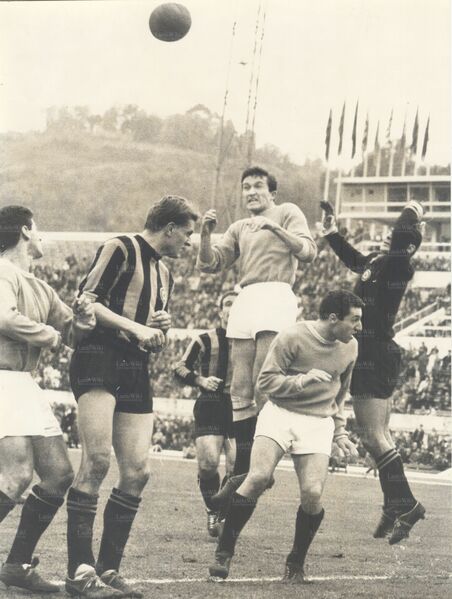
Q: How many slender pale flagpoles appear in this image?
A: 9